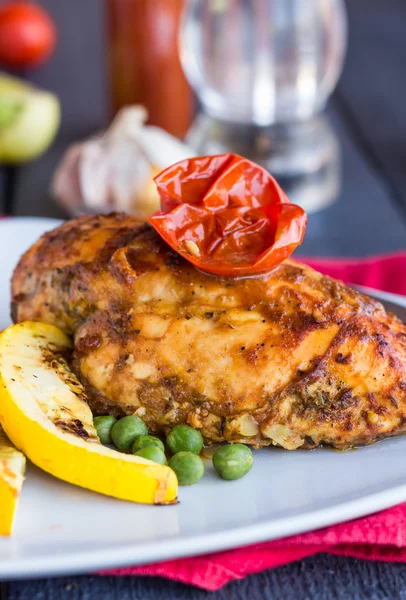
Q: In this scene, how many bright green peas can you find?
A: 7